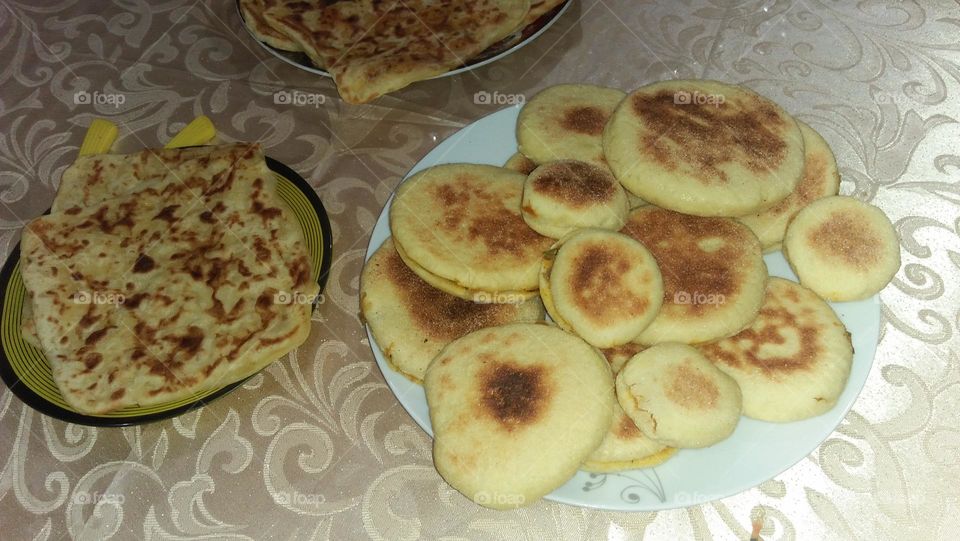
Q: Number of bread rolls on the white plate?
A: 14